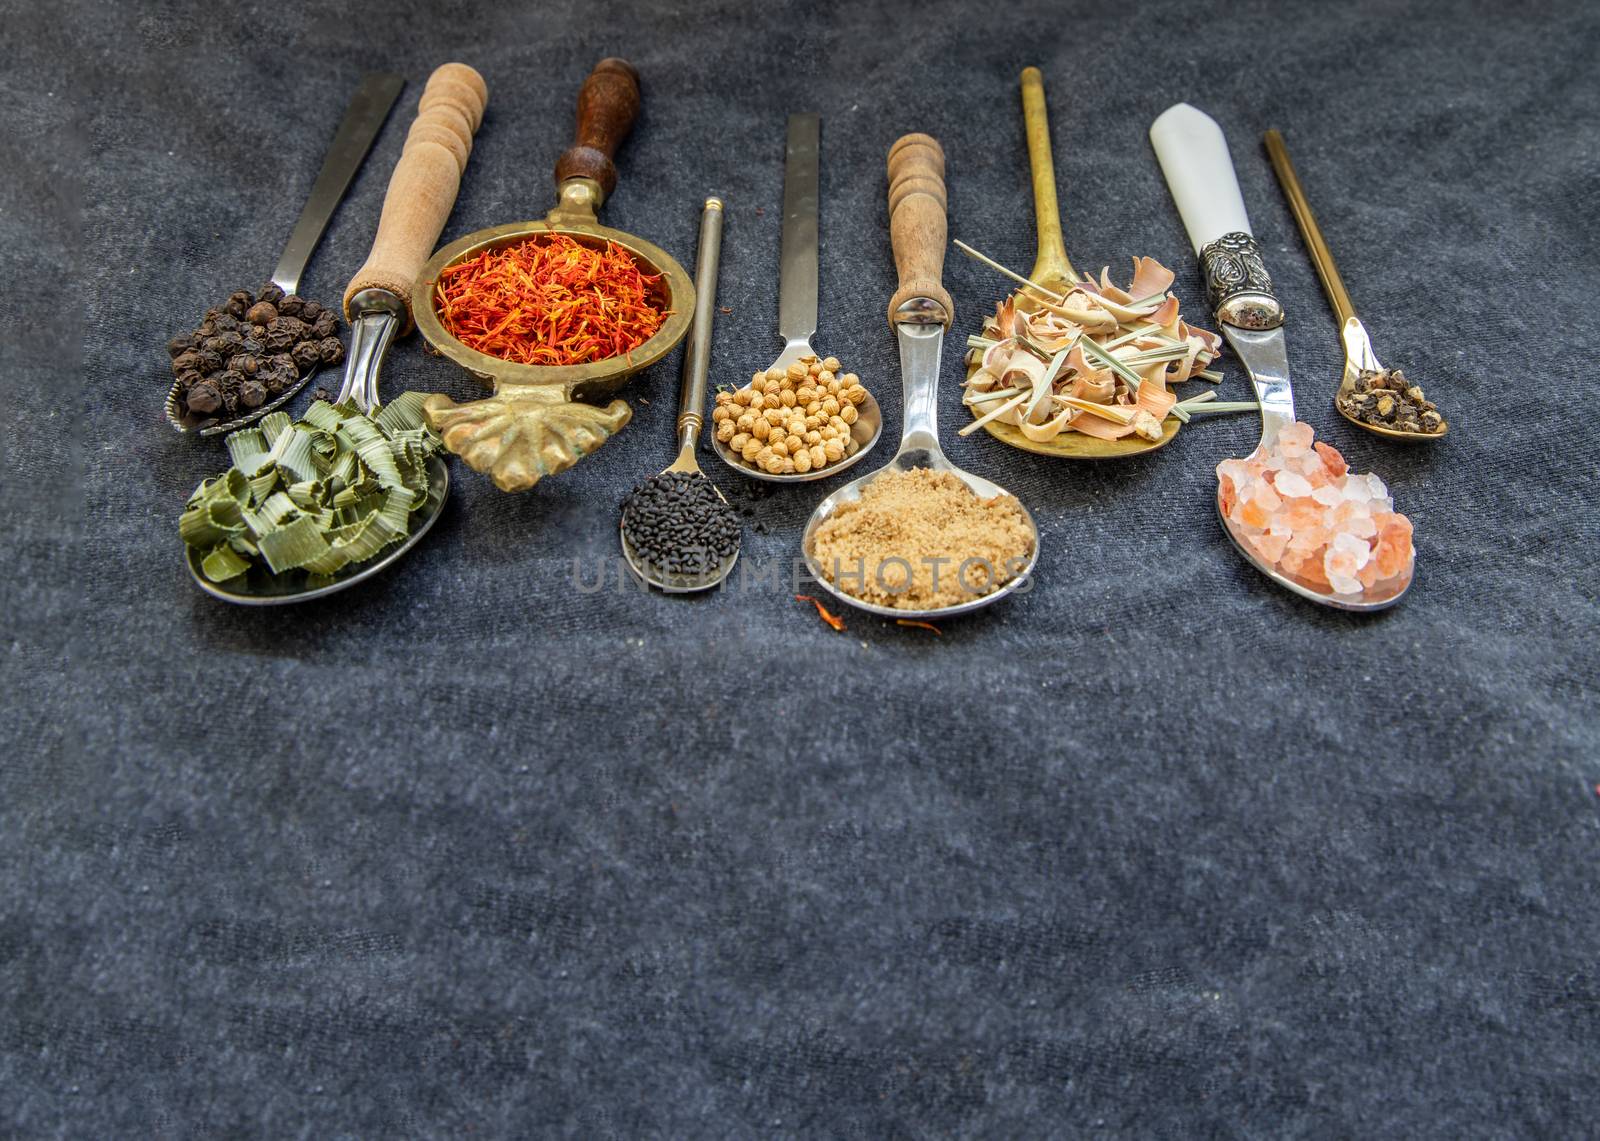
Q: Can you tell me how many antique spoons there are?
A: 9